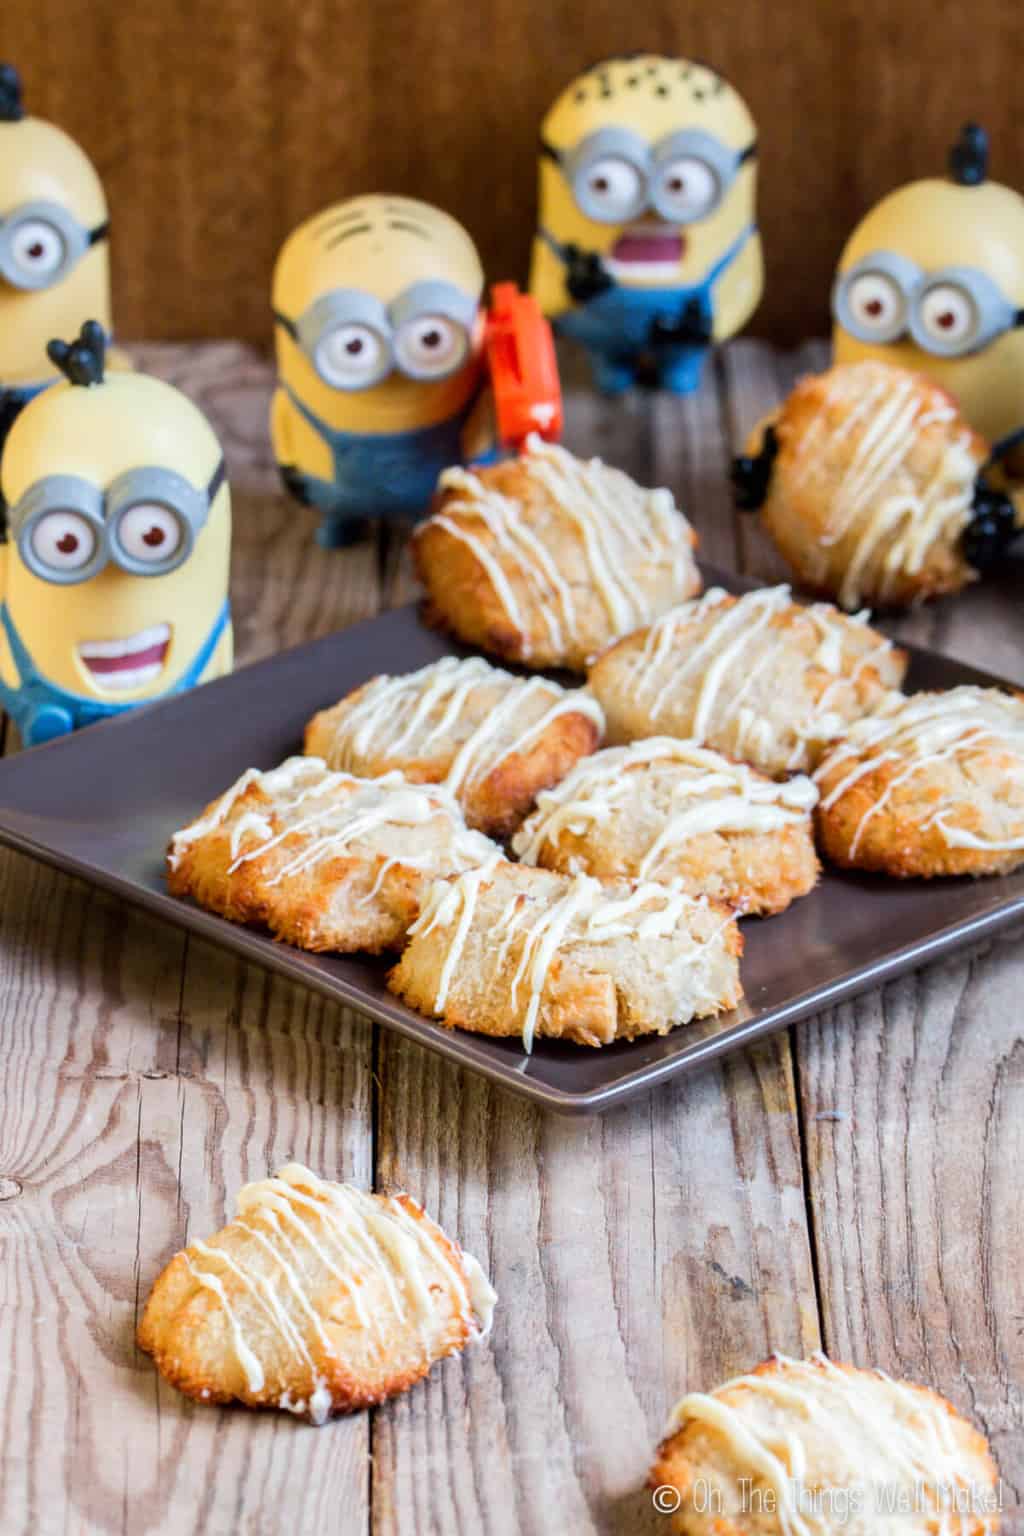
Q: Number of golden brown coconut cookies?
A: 10